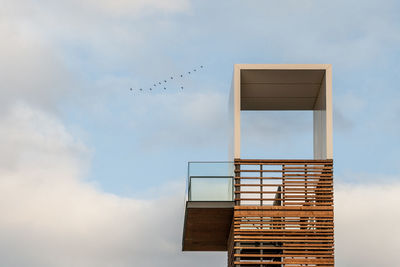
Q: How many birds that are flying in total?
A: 13